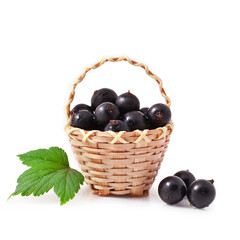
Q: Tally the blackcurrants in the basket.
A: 9